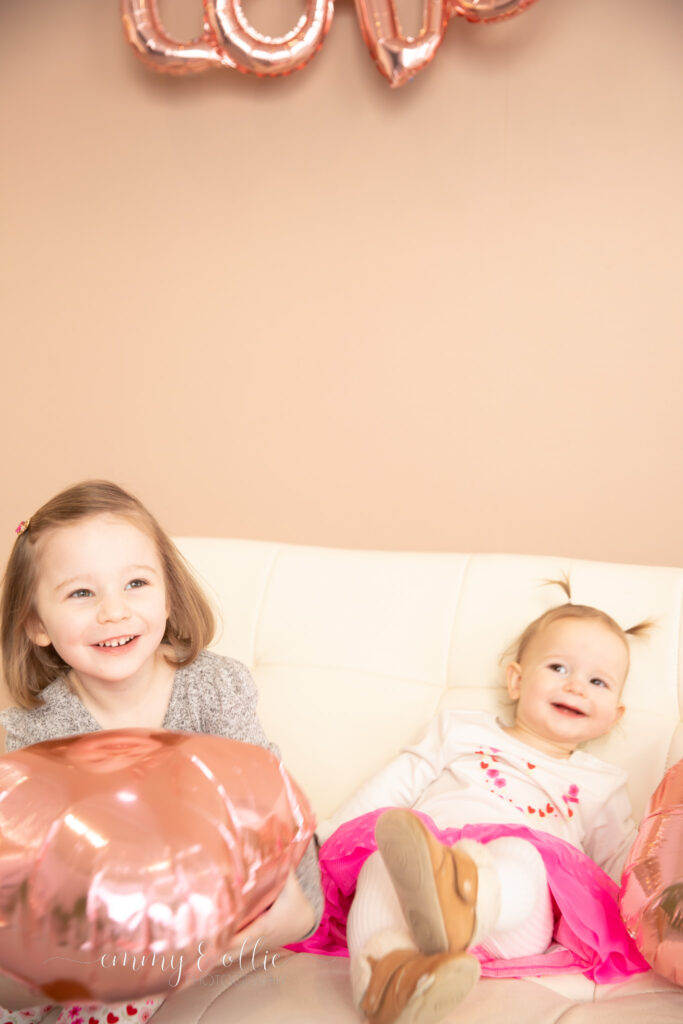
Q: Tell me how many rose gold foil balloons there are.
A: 6